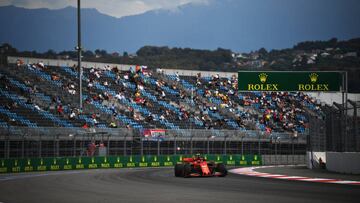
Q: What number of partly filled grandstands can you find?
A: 1